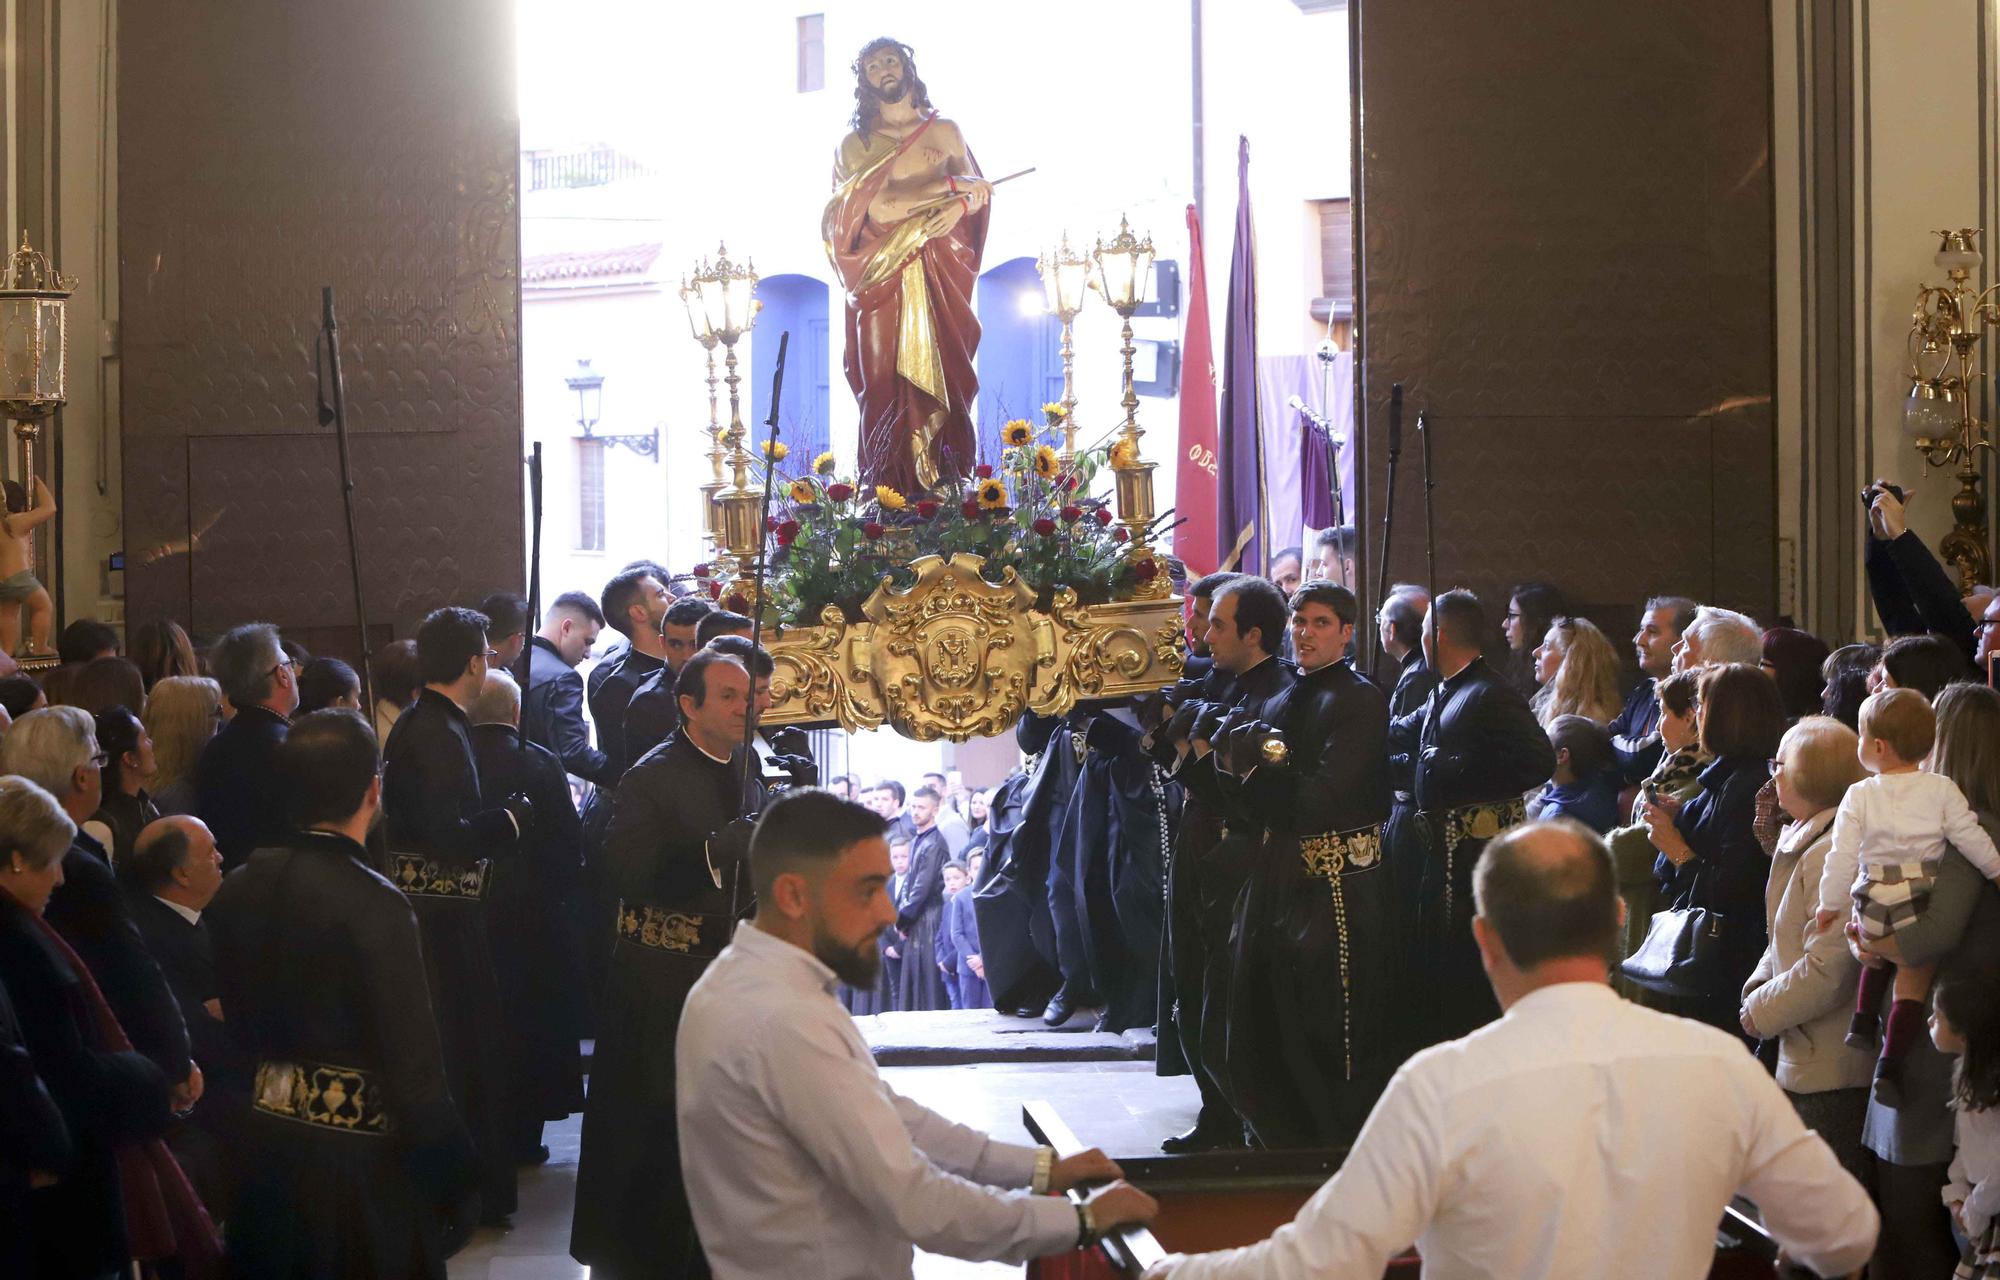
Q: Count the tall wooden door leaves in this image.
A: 2